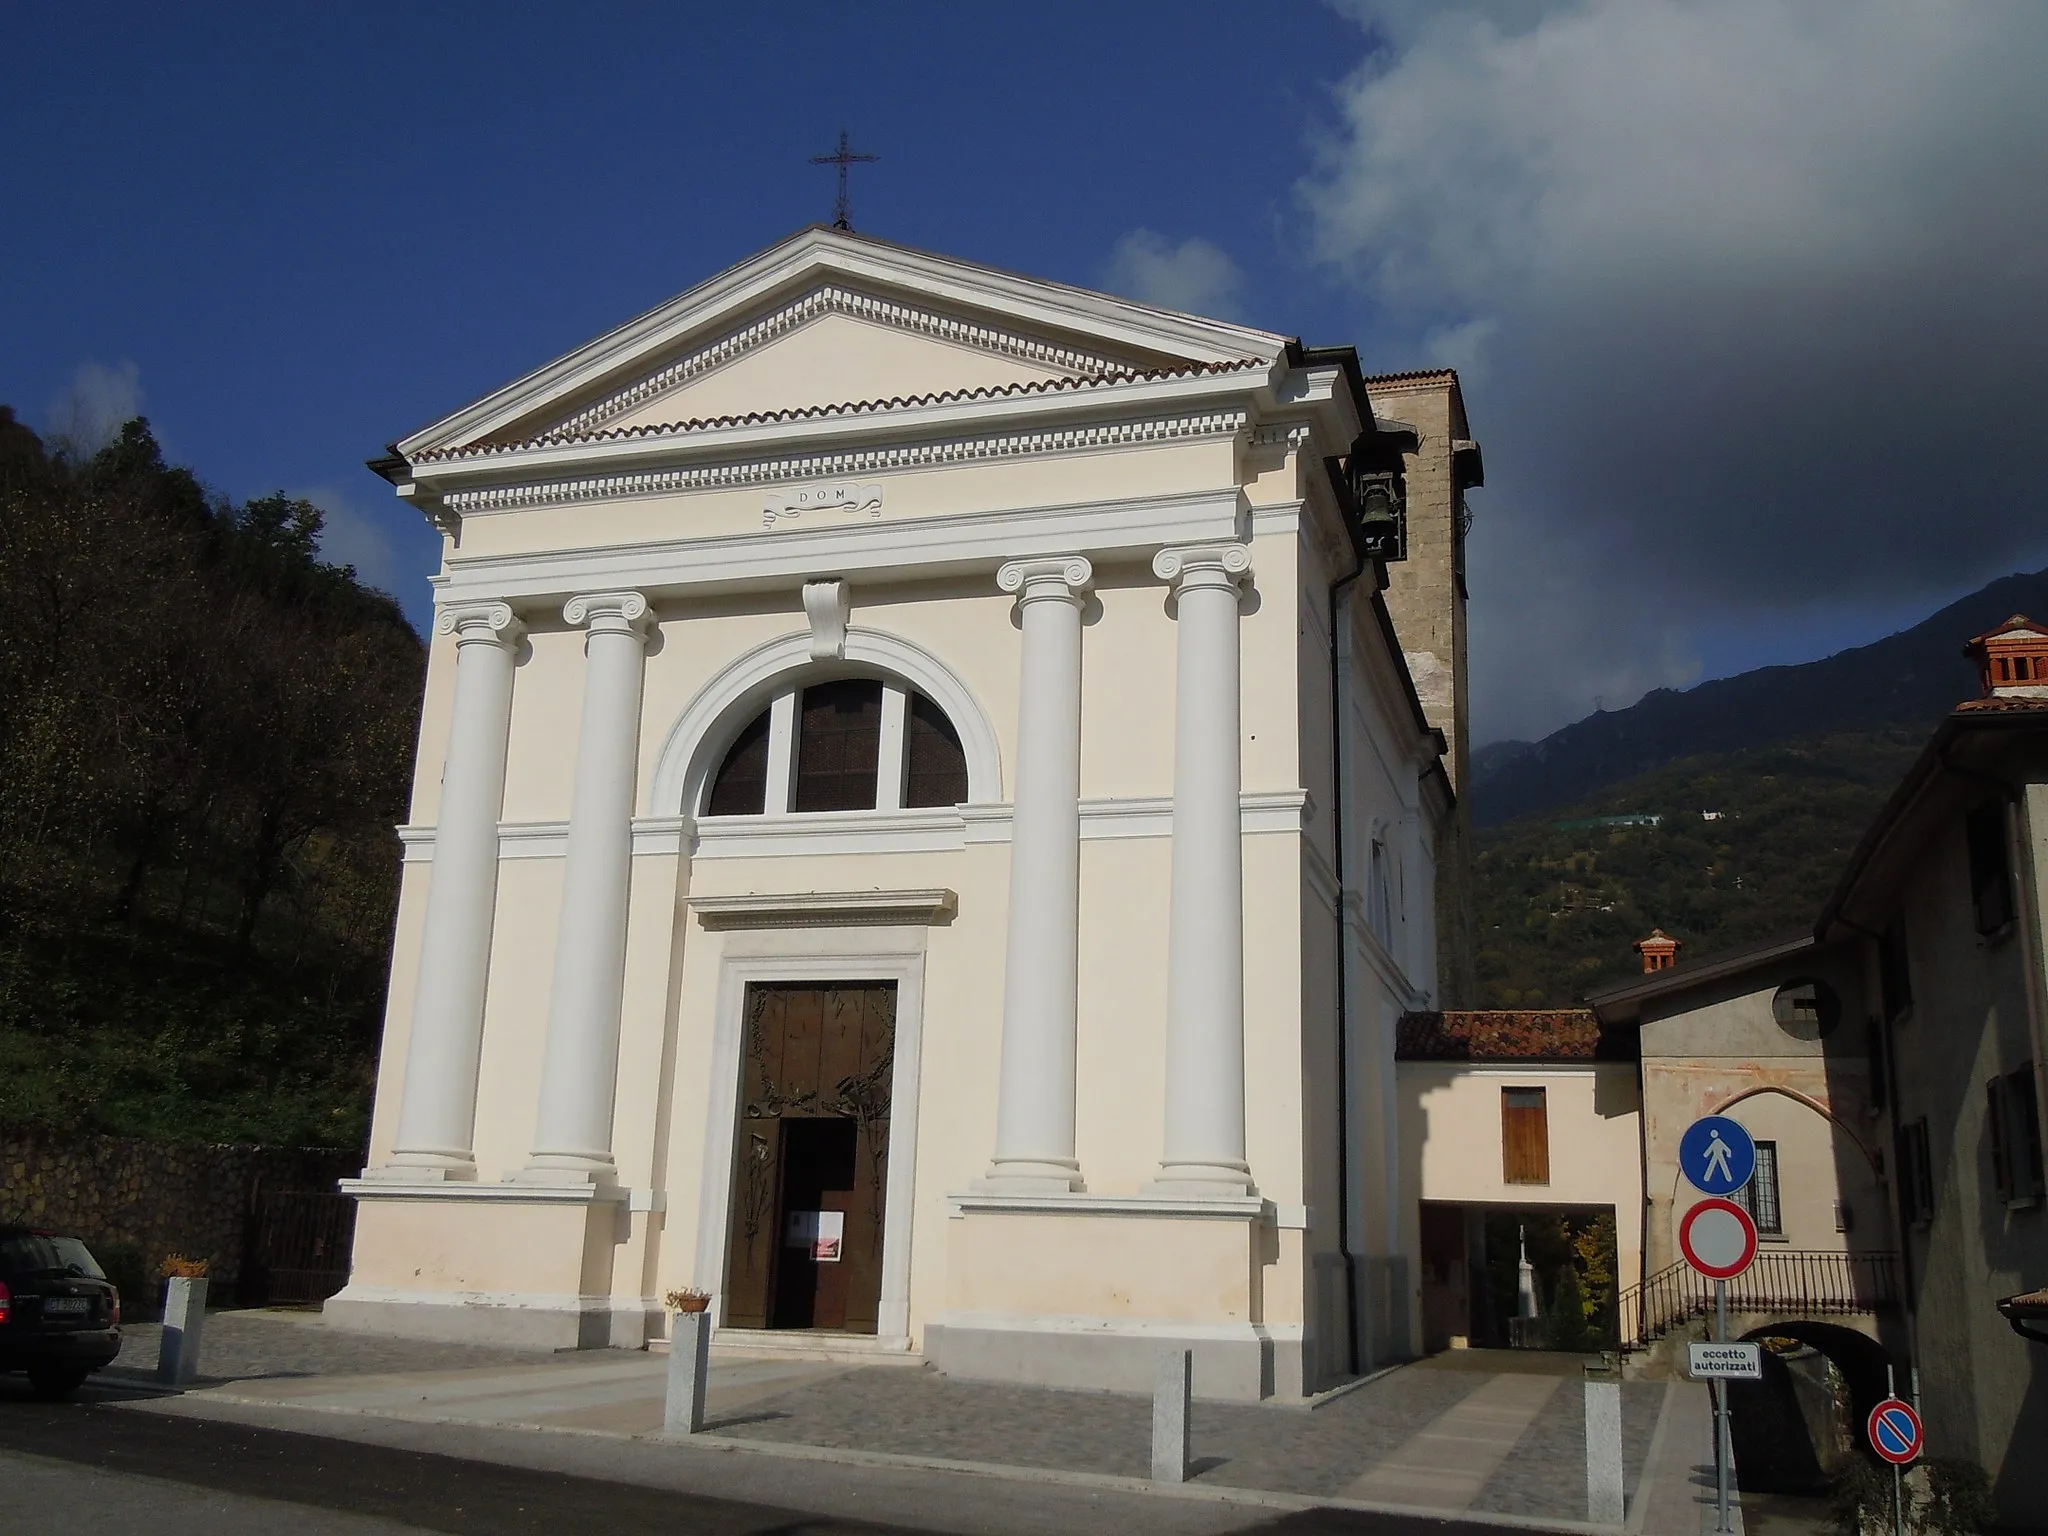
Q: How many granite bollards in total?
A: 4